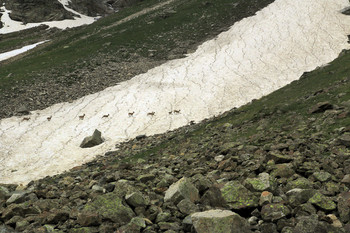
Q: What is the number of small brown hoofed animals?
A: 8